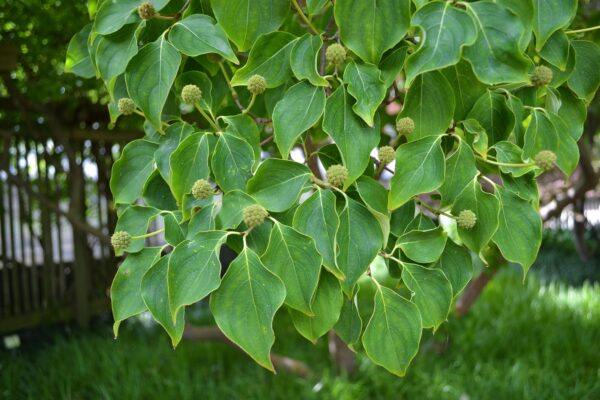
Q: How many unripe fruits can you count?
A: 14